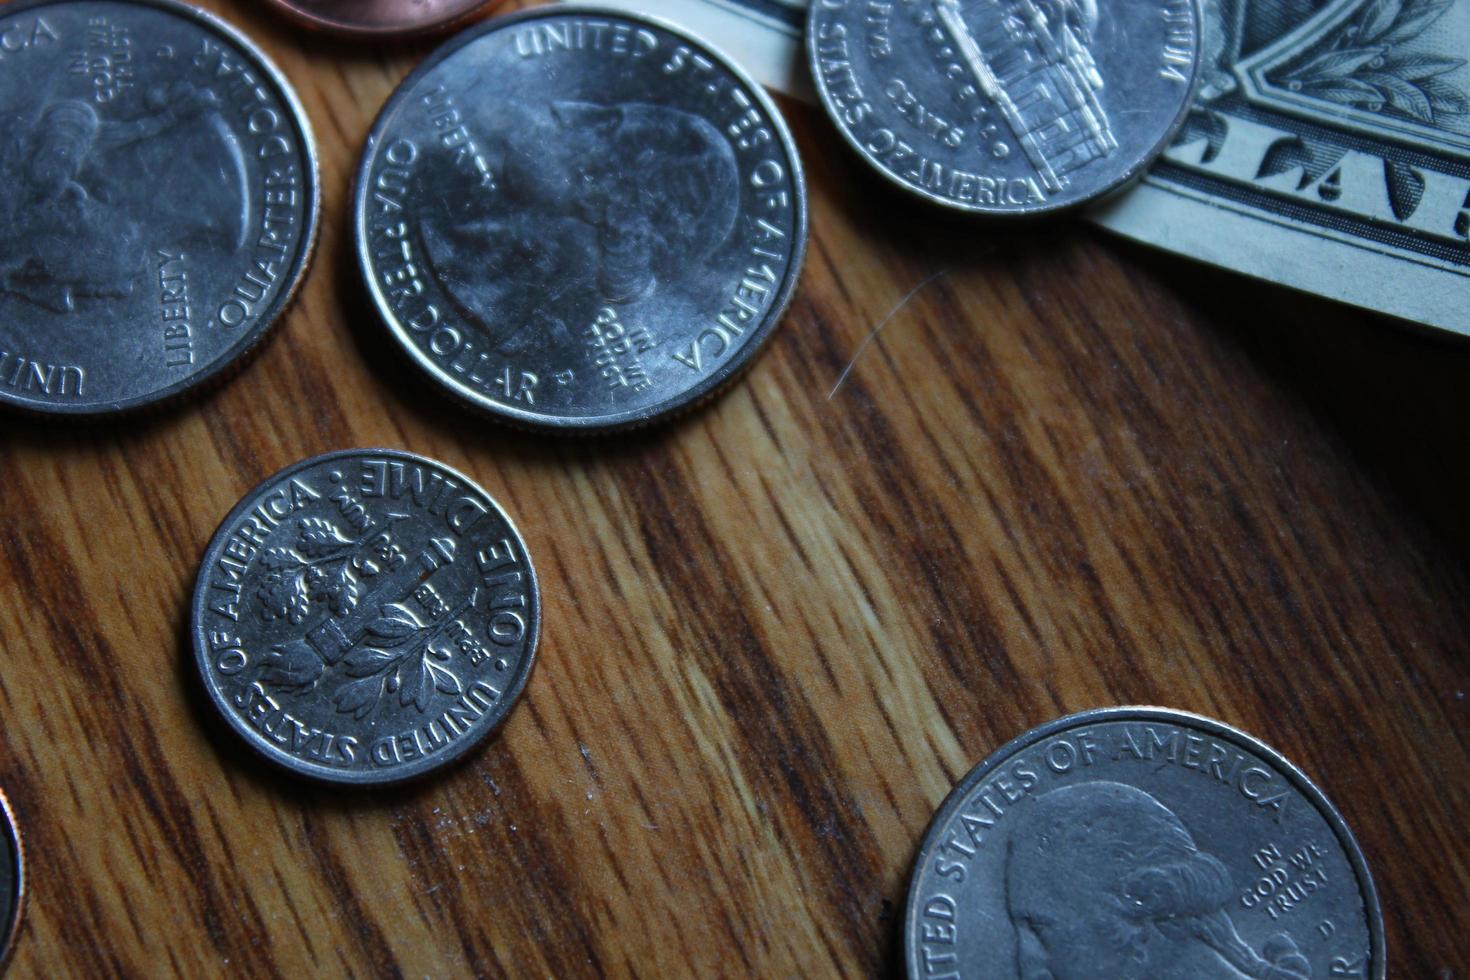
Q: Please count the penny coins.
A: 1